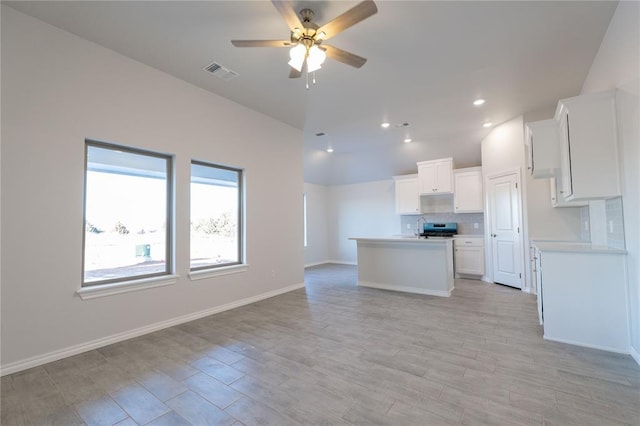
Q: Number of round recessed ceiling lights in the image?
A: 5